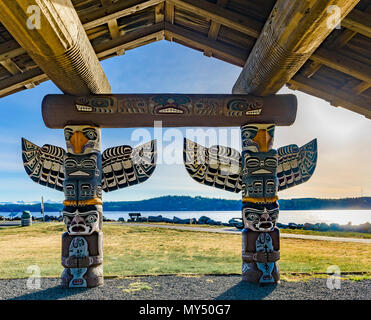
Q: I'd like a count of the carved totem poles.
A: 2